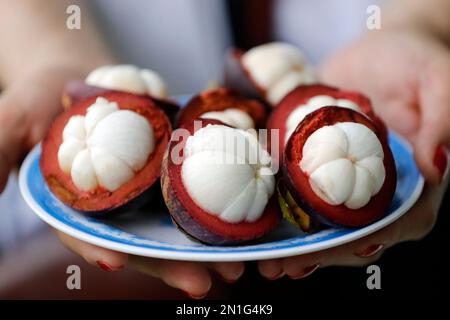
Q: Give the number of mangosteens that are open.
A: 7